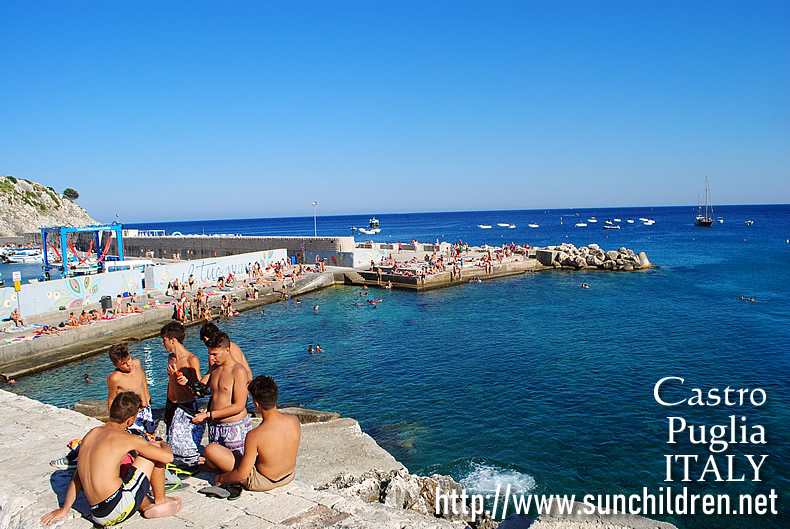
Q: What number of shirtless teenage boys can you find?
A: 6